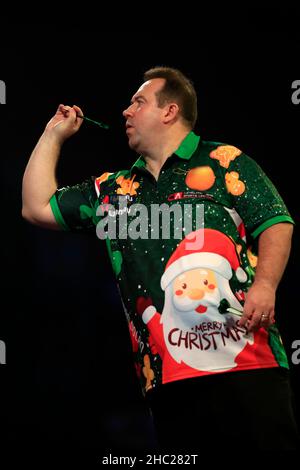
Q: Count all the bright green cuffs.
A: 2